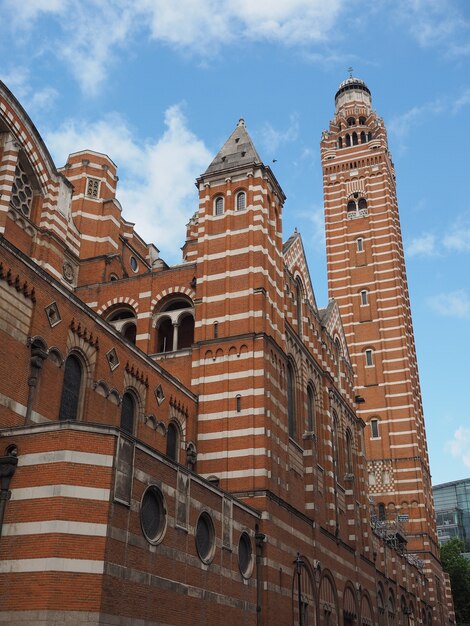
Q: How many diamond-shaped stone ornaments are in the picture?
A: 3